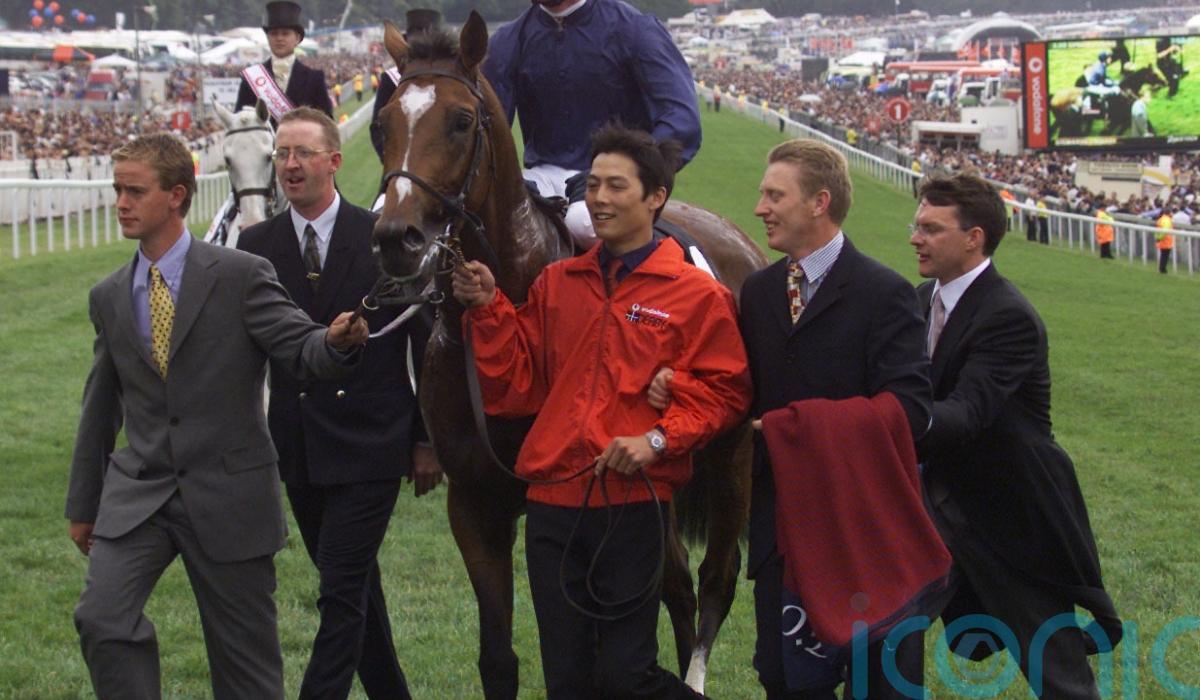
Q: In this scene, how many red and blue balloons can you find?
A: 9